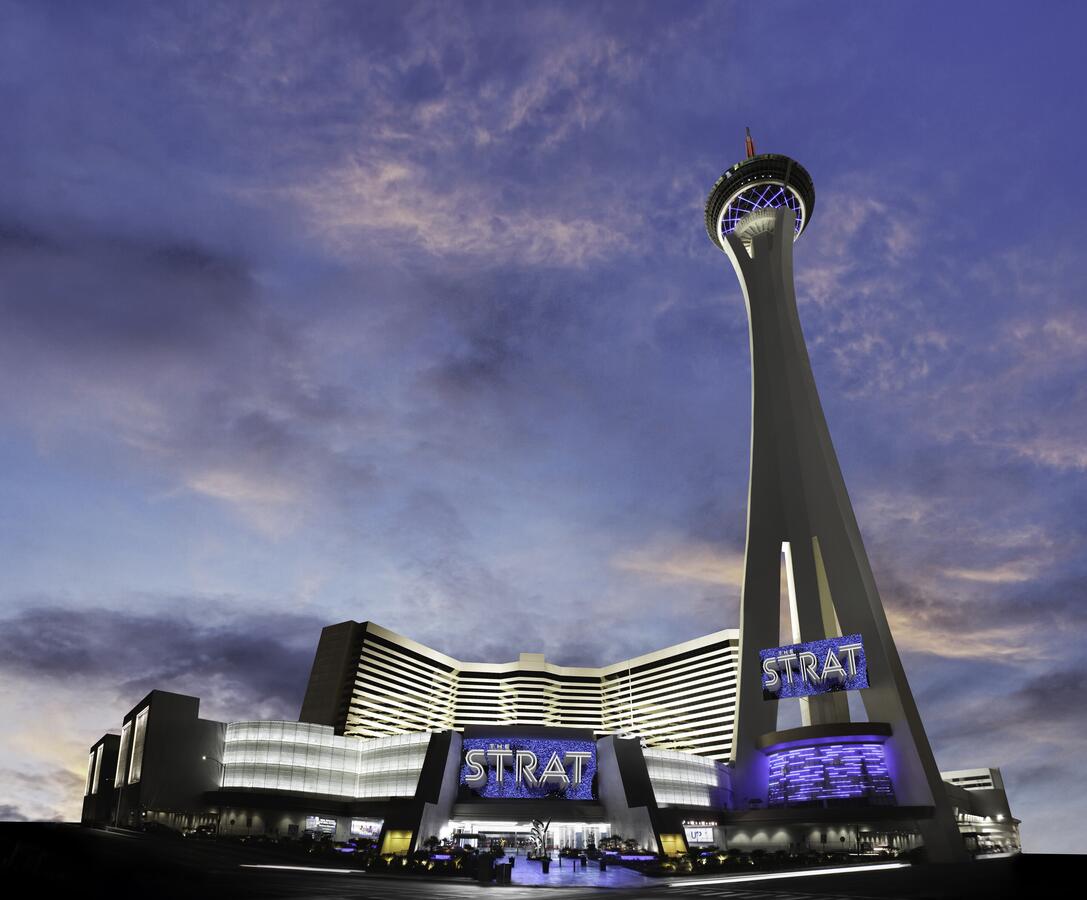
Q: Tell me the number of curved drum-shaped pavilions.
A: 1